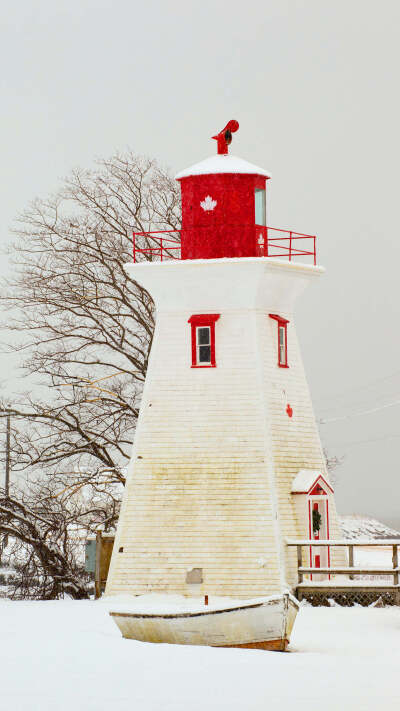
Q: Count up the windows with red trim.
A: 2